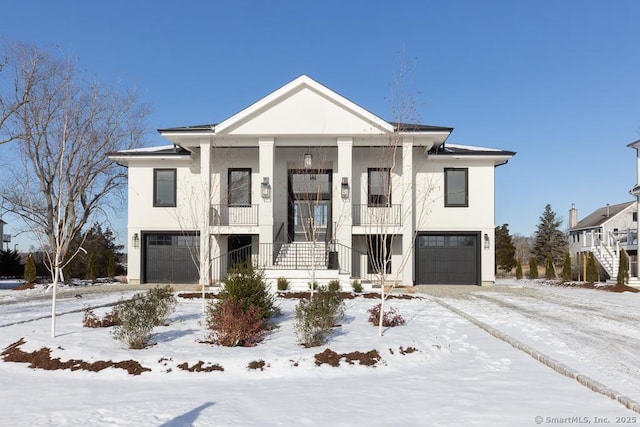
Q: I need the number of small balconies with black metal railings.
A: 2